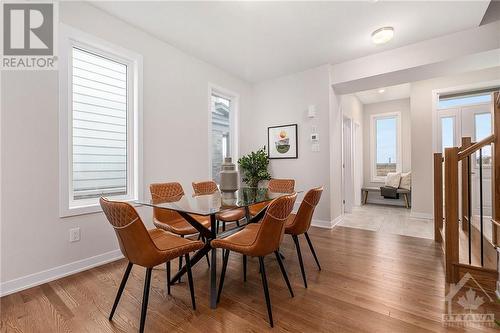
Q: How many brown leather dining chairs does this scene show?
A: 6